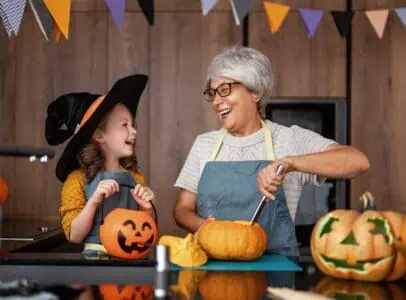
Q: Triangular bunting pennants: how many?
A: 12